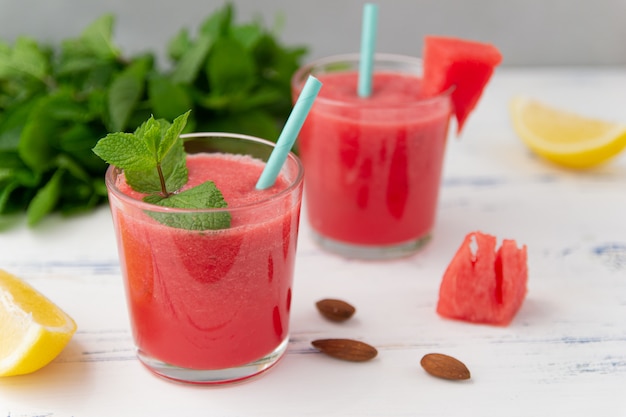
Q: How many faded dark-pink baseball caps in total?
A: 0